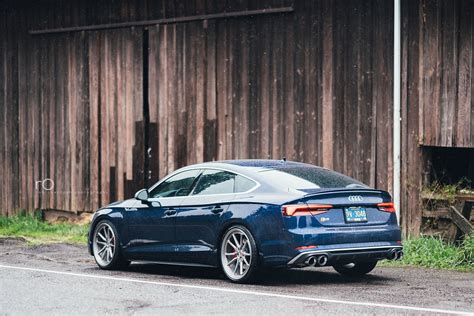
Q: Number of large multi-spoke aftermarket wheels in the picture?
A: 2